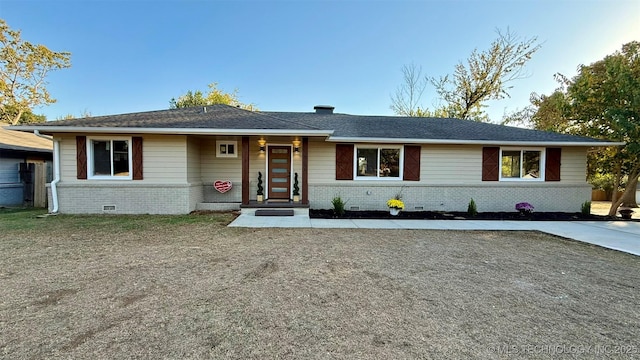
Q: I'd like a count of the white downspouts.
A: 1